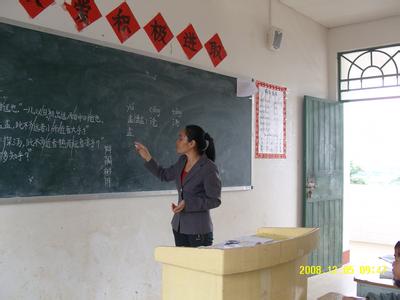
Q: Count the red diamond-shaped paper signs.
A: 6